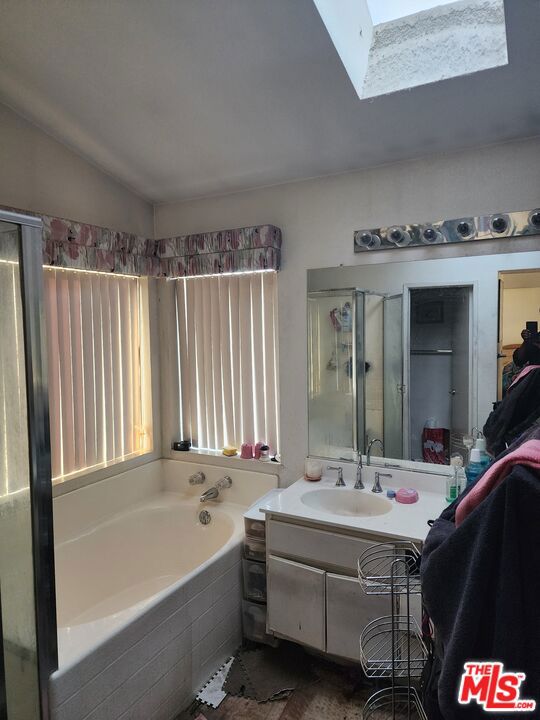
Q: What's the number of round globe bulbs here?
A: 6